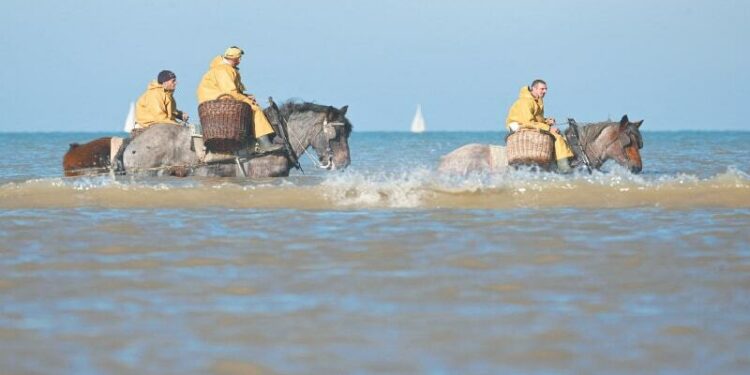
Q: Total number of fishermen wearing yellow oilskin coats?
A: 3